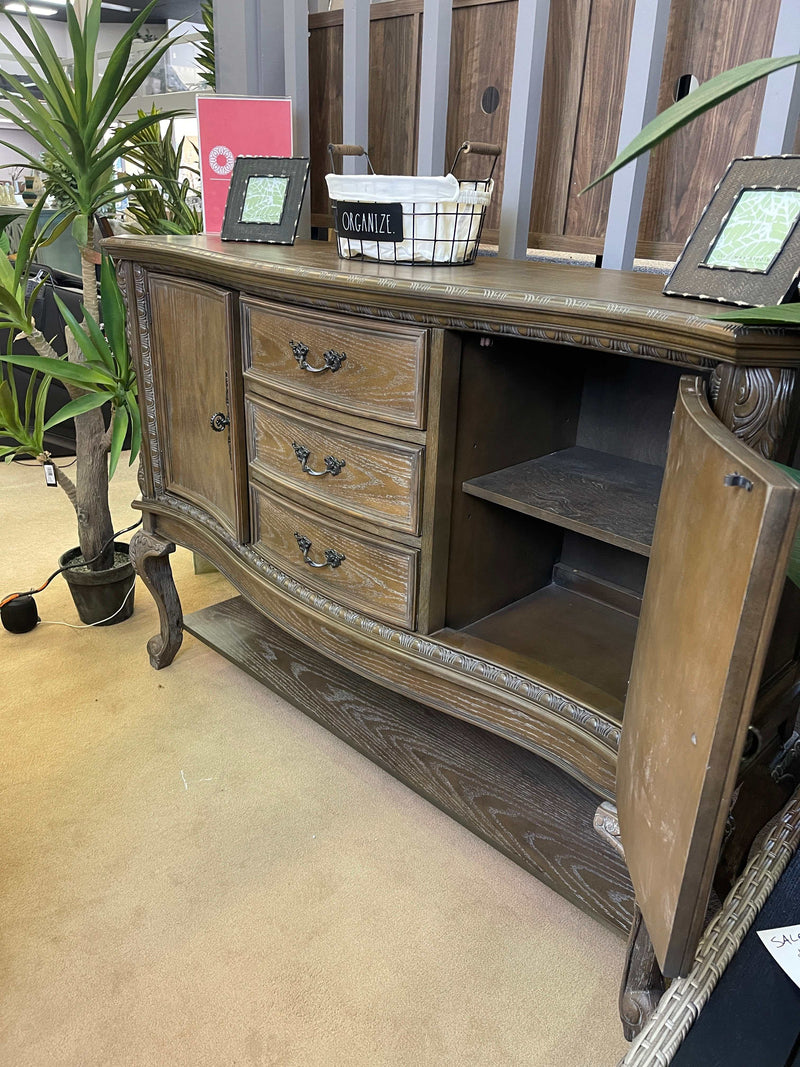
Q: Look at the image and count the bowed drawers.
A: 3